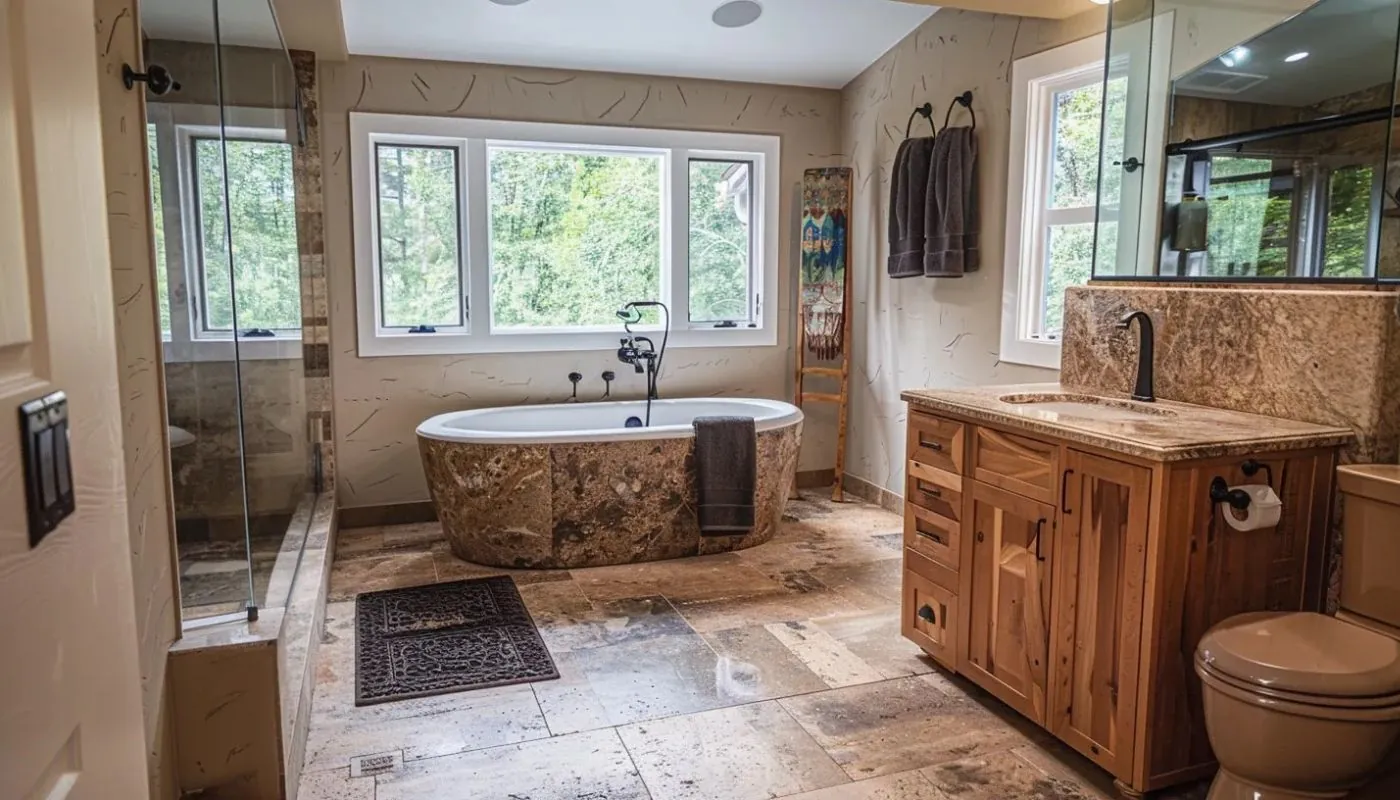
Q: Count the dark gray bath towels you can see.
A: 3